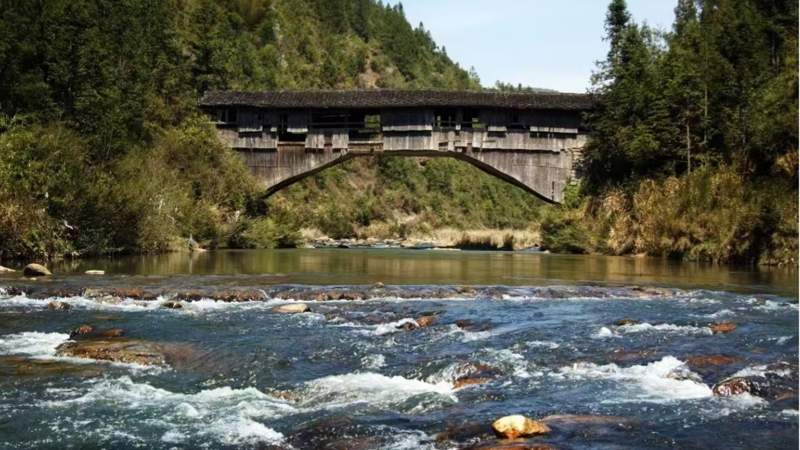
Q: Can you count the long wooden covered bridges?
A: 1